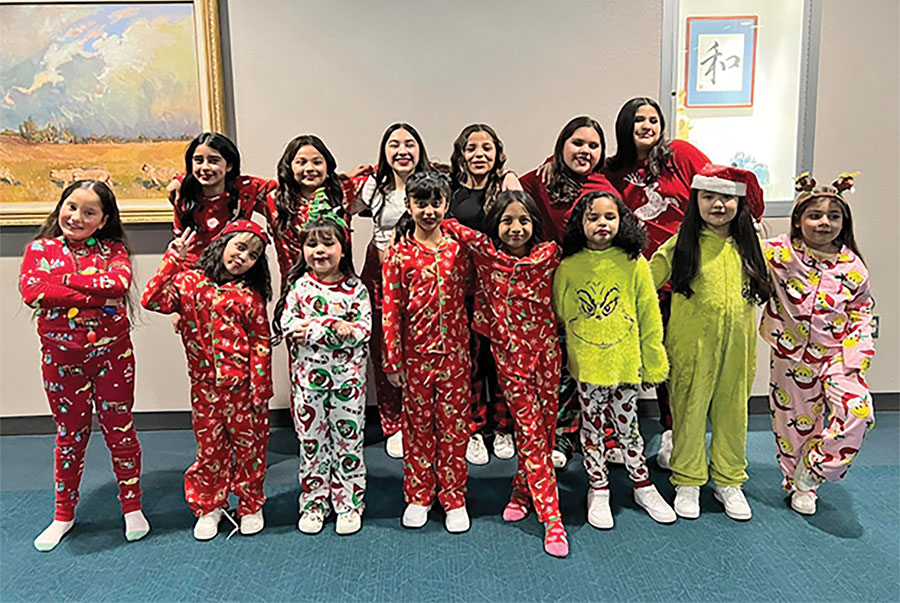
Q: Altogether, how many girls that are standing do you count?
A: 14